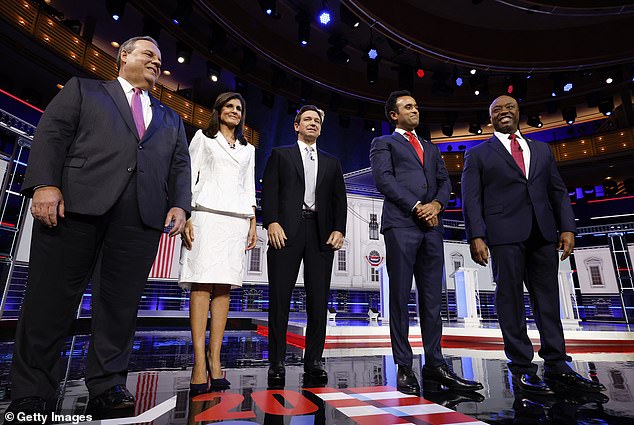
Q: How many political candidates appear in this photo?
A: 5